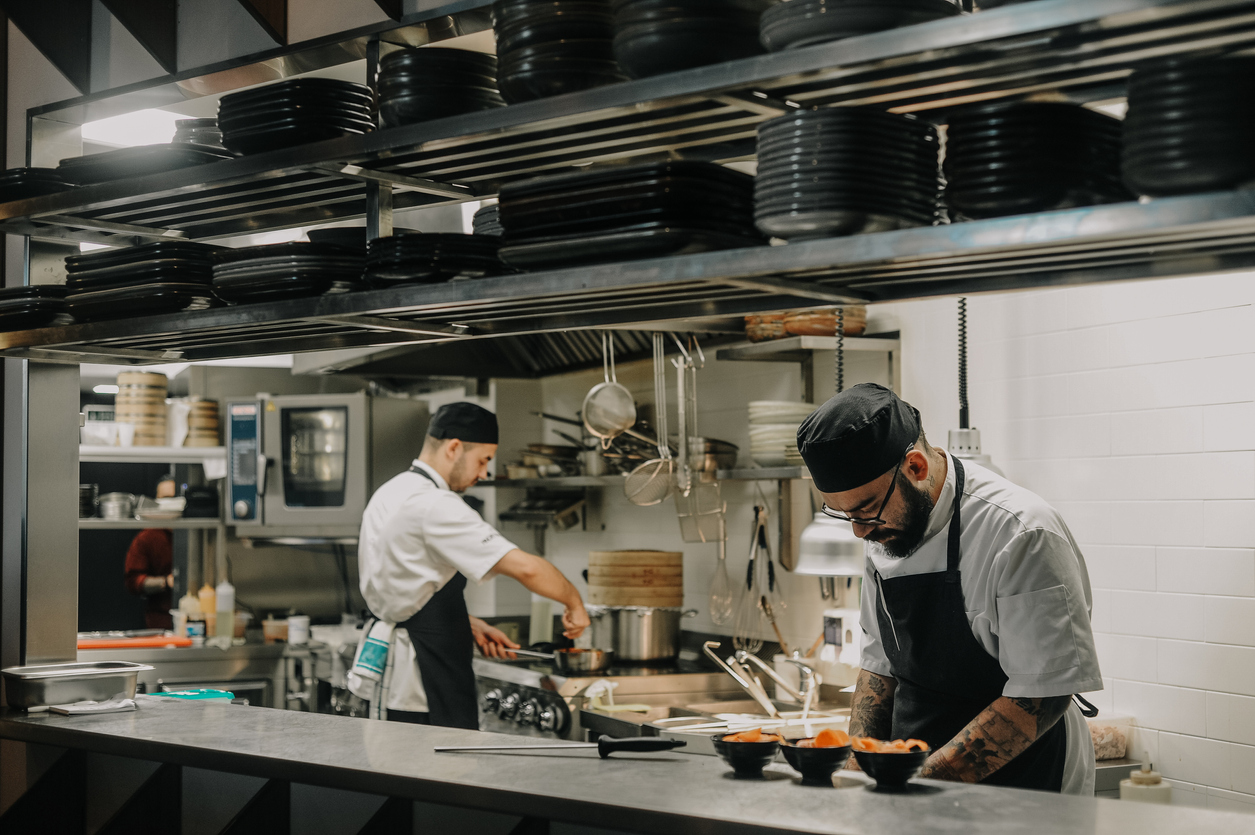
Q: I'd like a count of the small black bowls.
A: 3